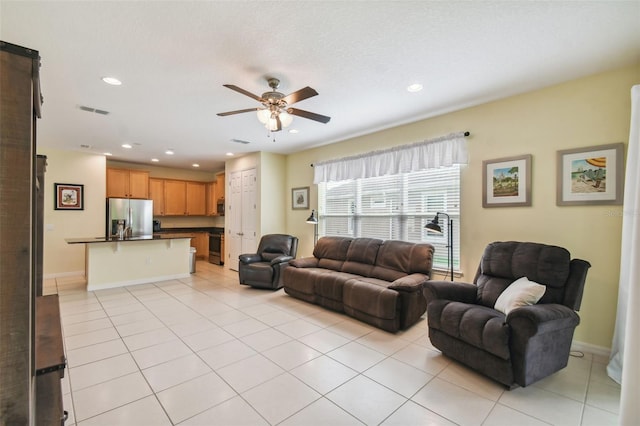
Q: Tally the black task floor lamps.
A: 2